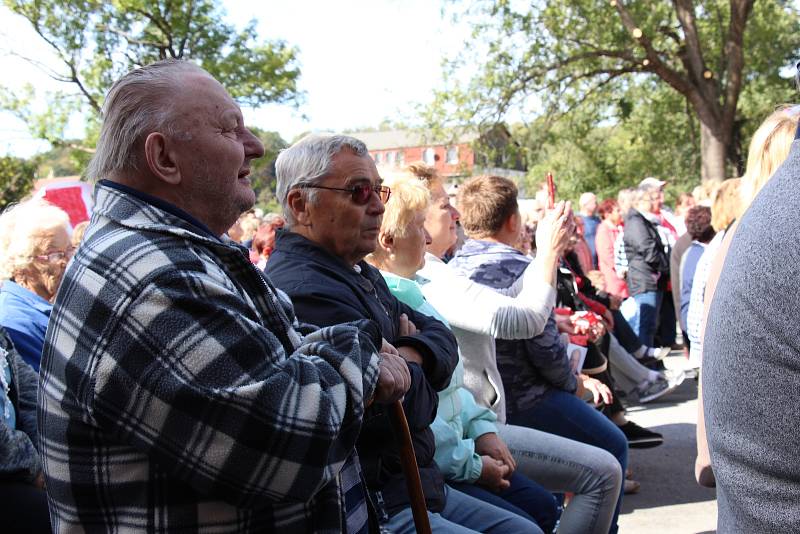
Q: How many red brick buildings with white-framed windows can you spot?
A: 1